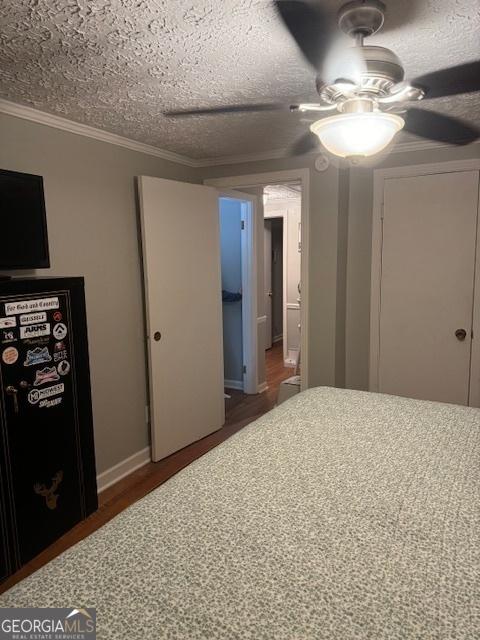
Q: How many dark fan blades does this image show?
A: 5